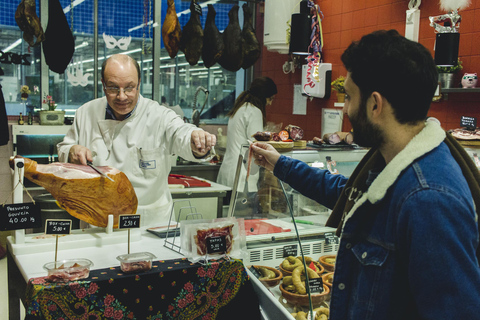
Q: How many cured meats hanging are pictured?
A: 7